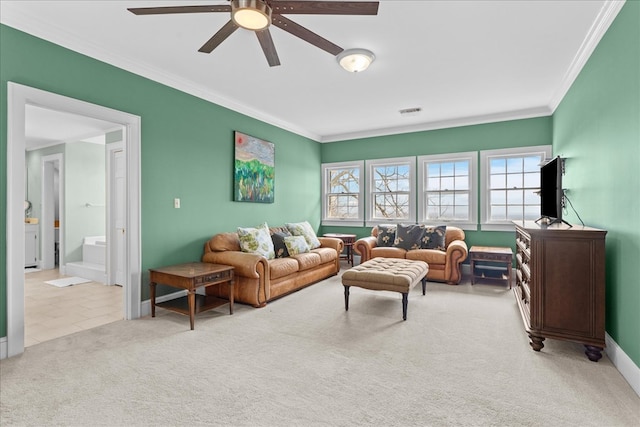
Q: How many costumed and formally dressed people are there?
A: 0